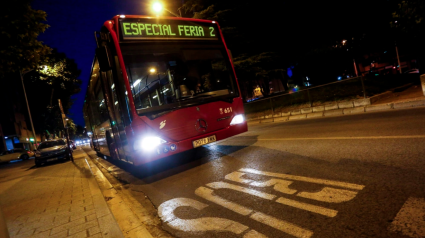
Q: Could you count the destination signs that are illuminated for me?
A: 1